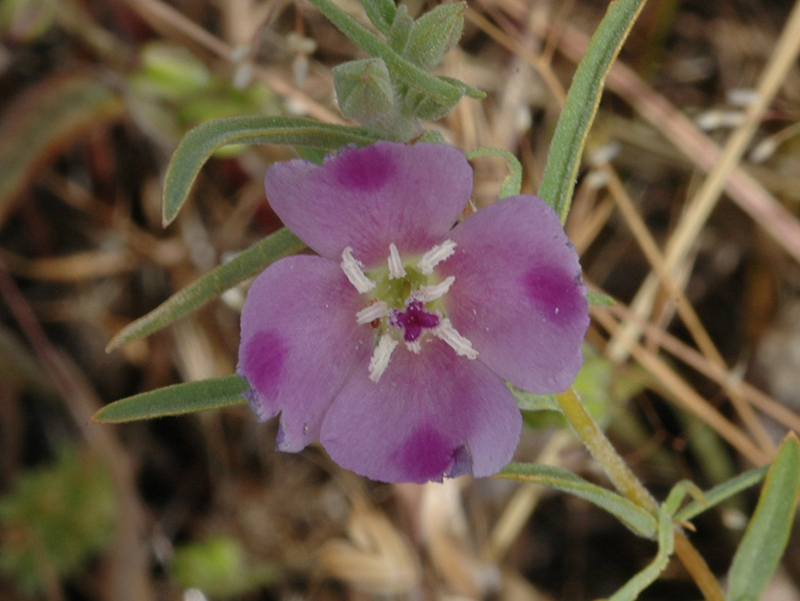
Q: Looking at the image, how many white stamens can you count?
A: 8